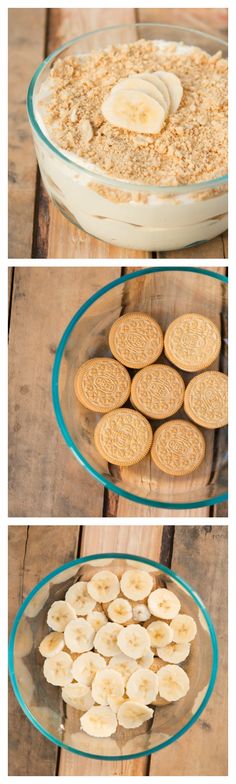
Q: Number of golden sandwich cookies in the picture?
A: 7